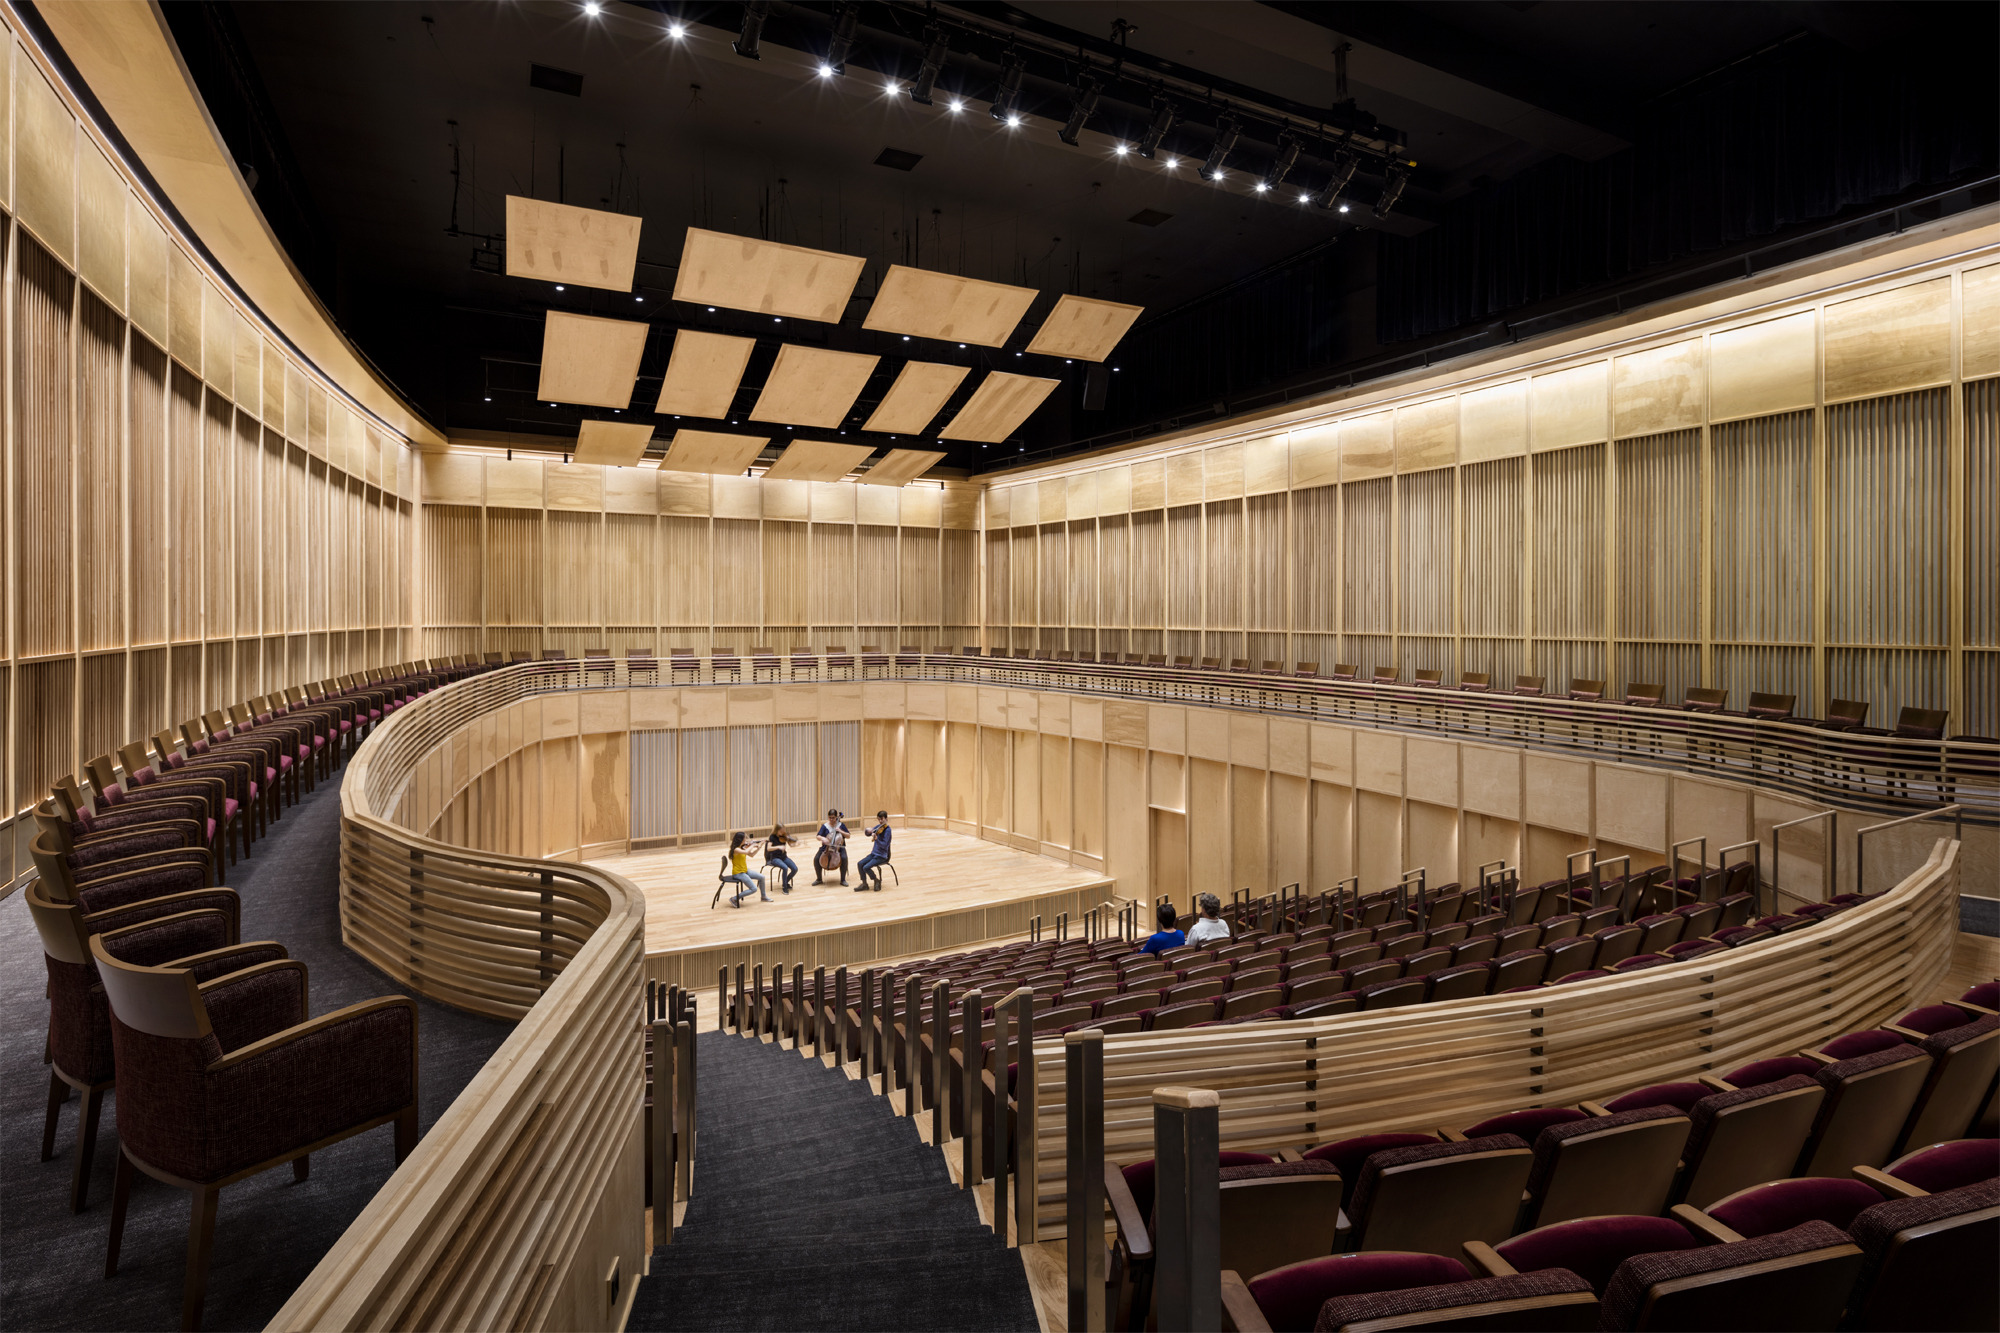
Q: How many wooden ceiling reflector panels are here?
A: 13